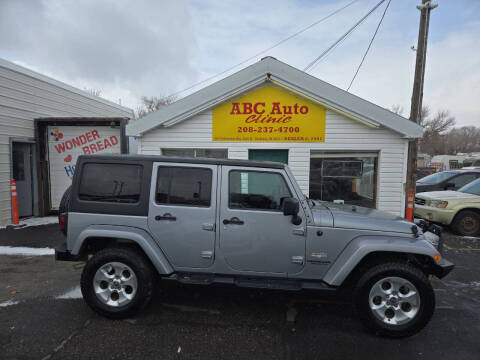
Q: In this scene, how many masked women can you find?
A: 0